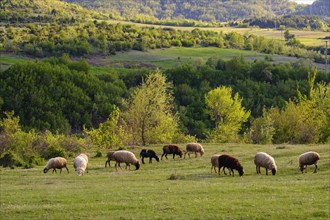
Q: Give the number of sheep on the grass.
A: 11